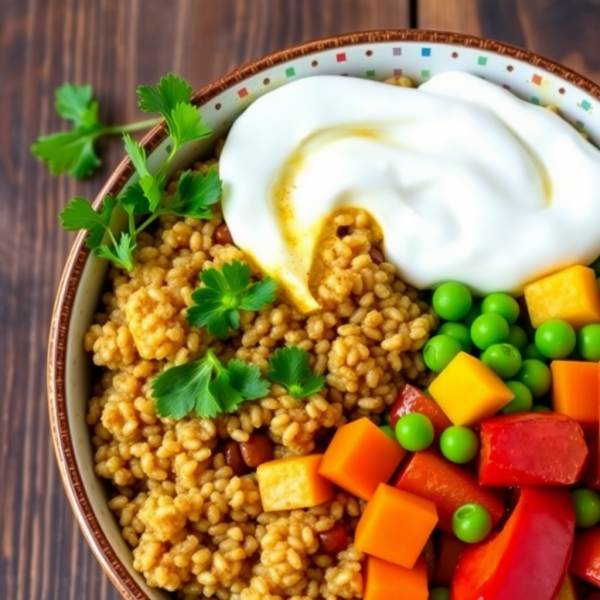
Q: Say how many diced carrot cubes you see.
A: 4